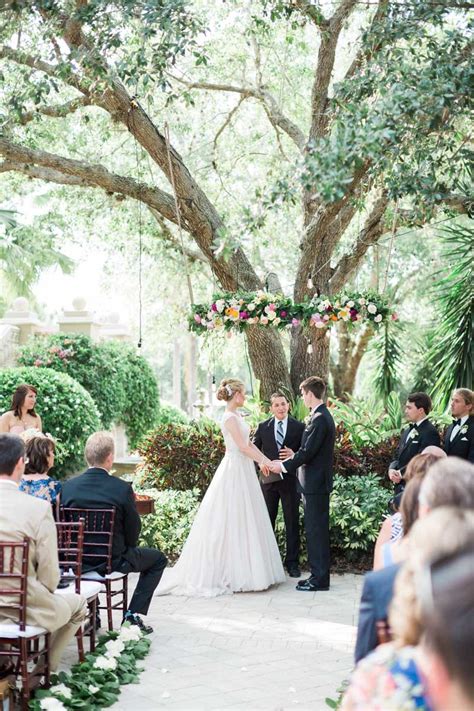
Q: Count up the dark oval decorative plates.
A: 0